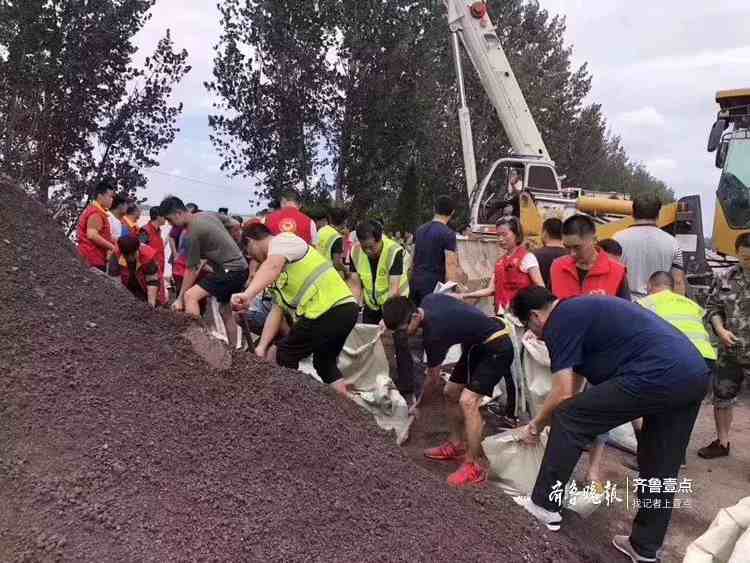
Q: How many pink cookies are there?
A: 0